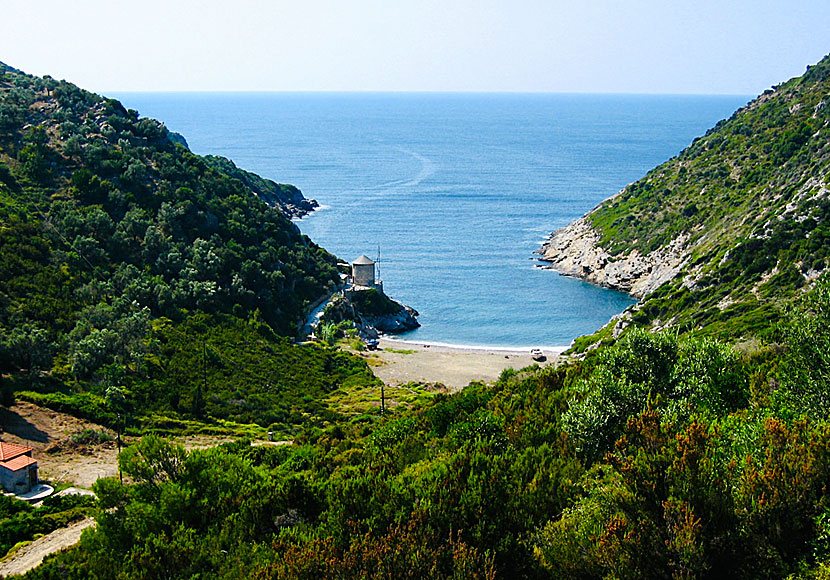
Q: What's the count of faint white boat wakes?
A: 1